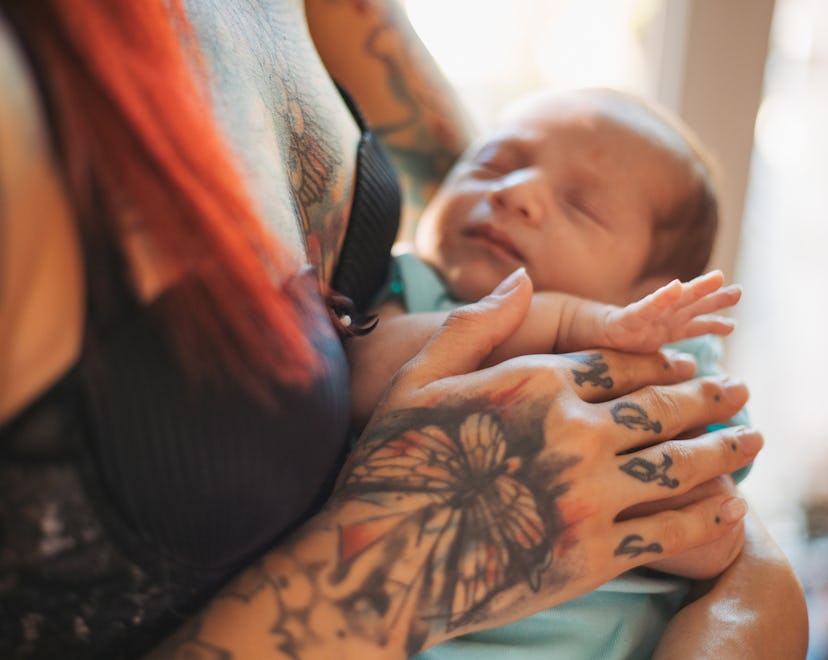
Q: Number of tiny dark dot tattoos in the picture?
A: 4